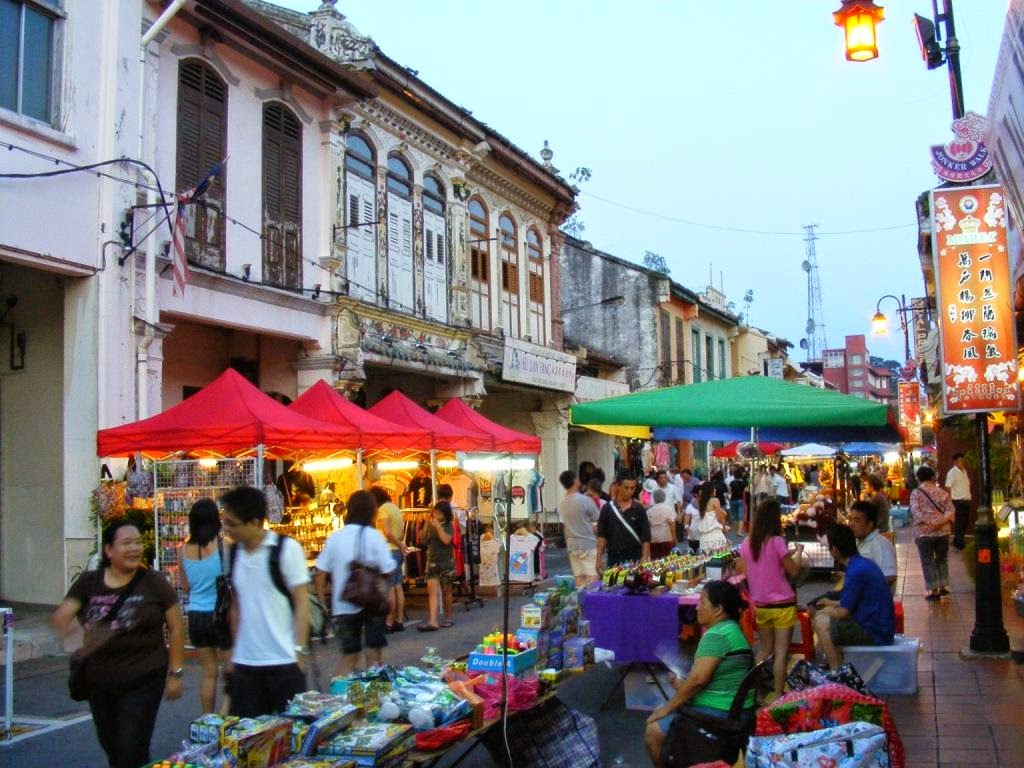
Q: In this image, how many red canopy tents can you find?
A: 5